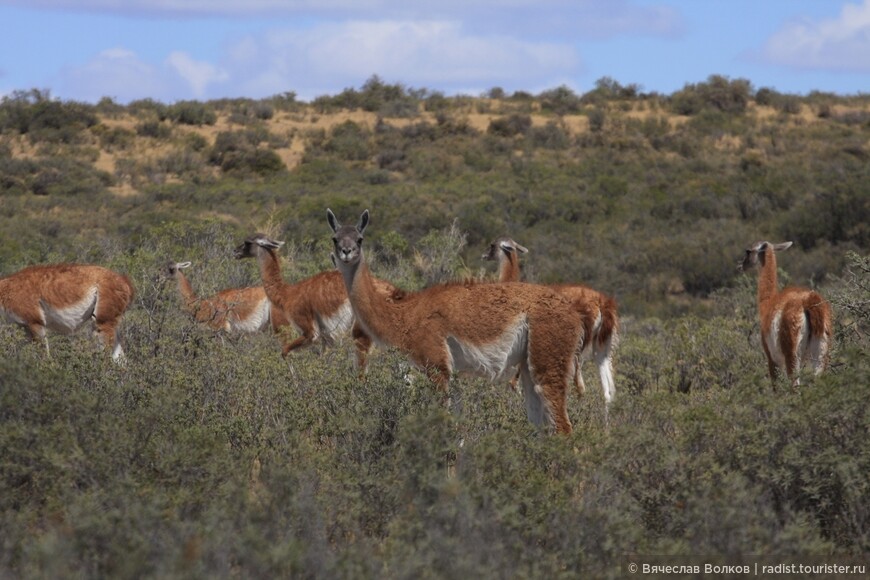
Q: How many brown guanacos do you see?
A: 6